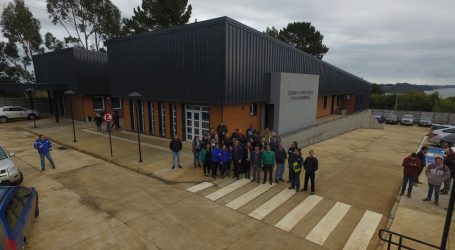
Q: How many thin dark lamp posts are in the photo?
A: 3